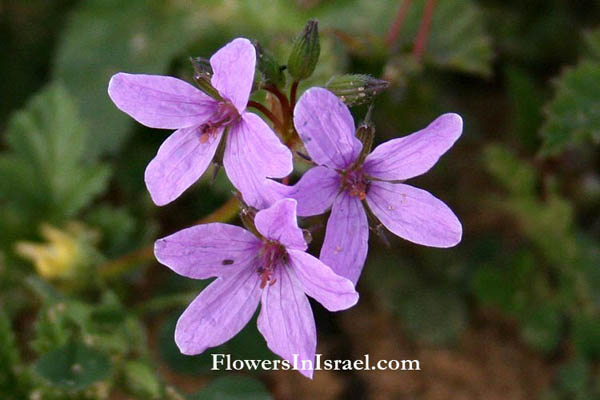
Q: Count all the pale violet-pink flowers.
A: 3